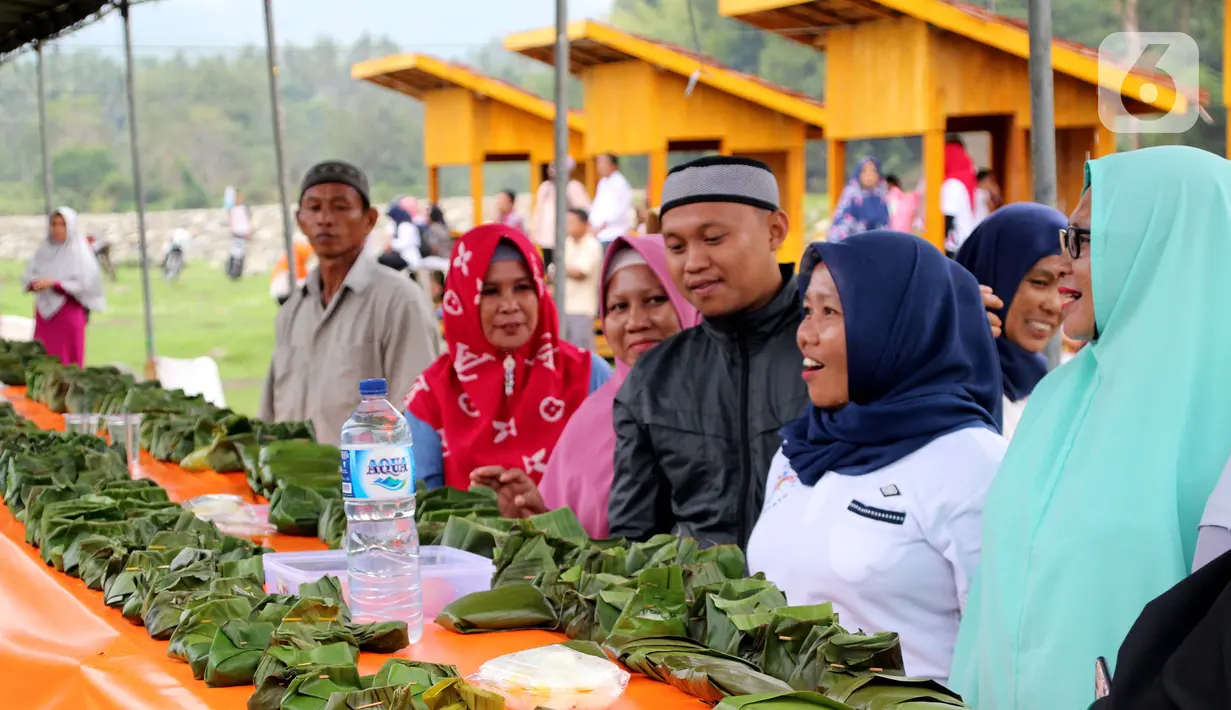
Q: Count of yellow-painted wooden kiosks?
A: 3